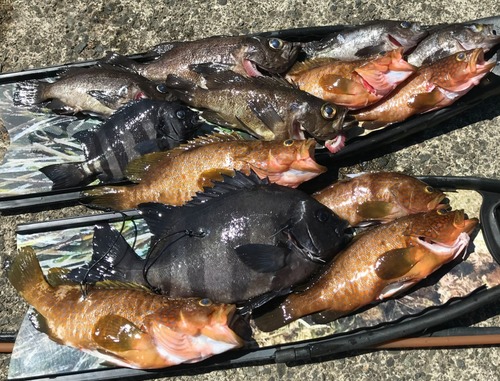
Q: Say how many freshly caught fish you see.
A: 13